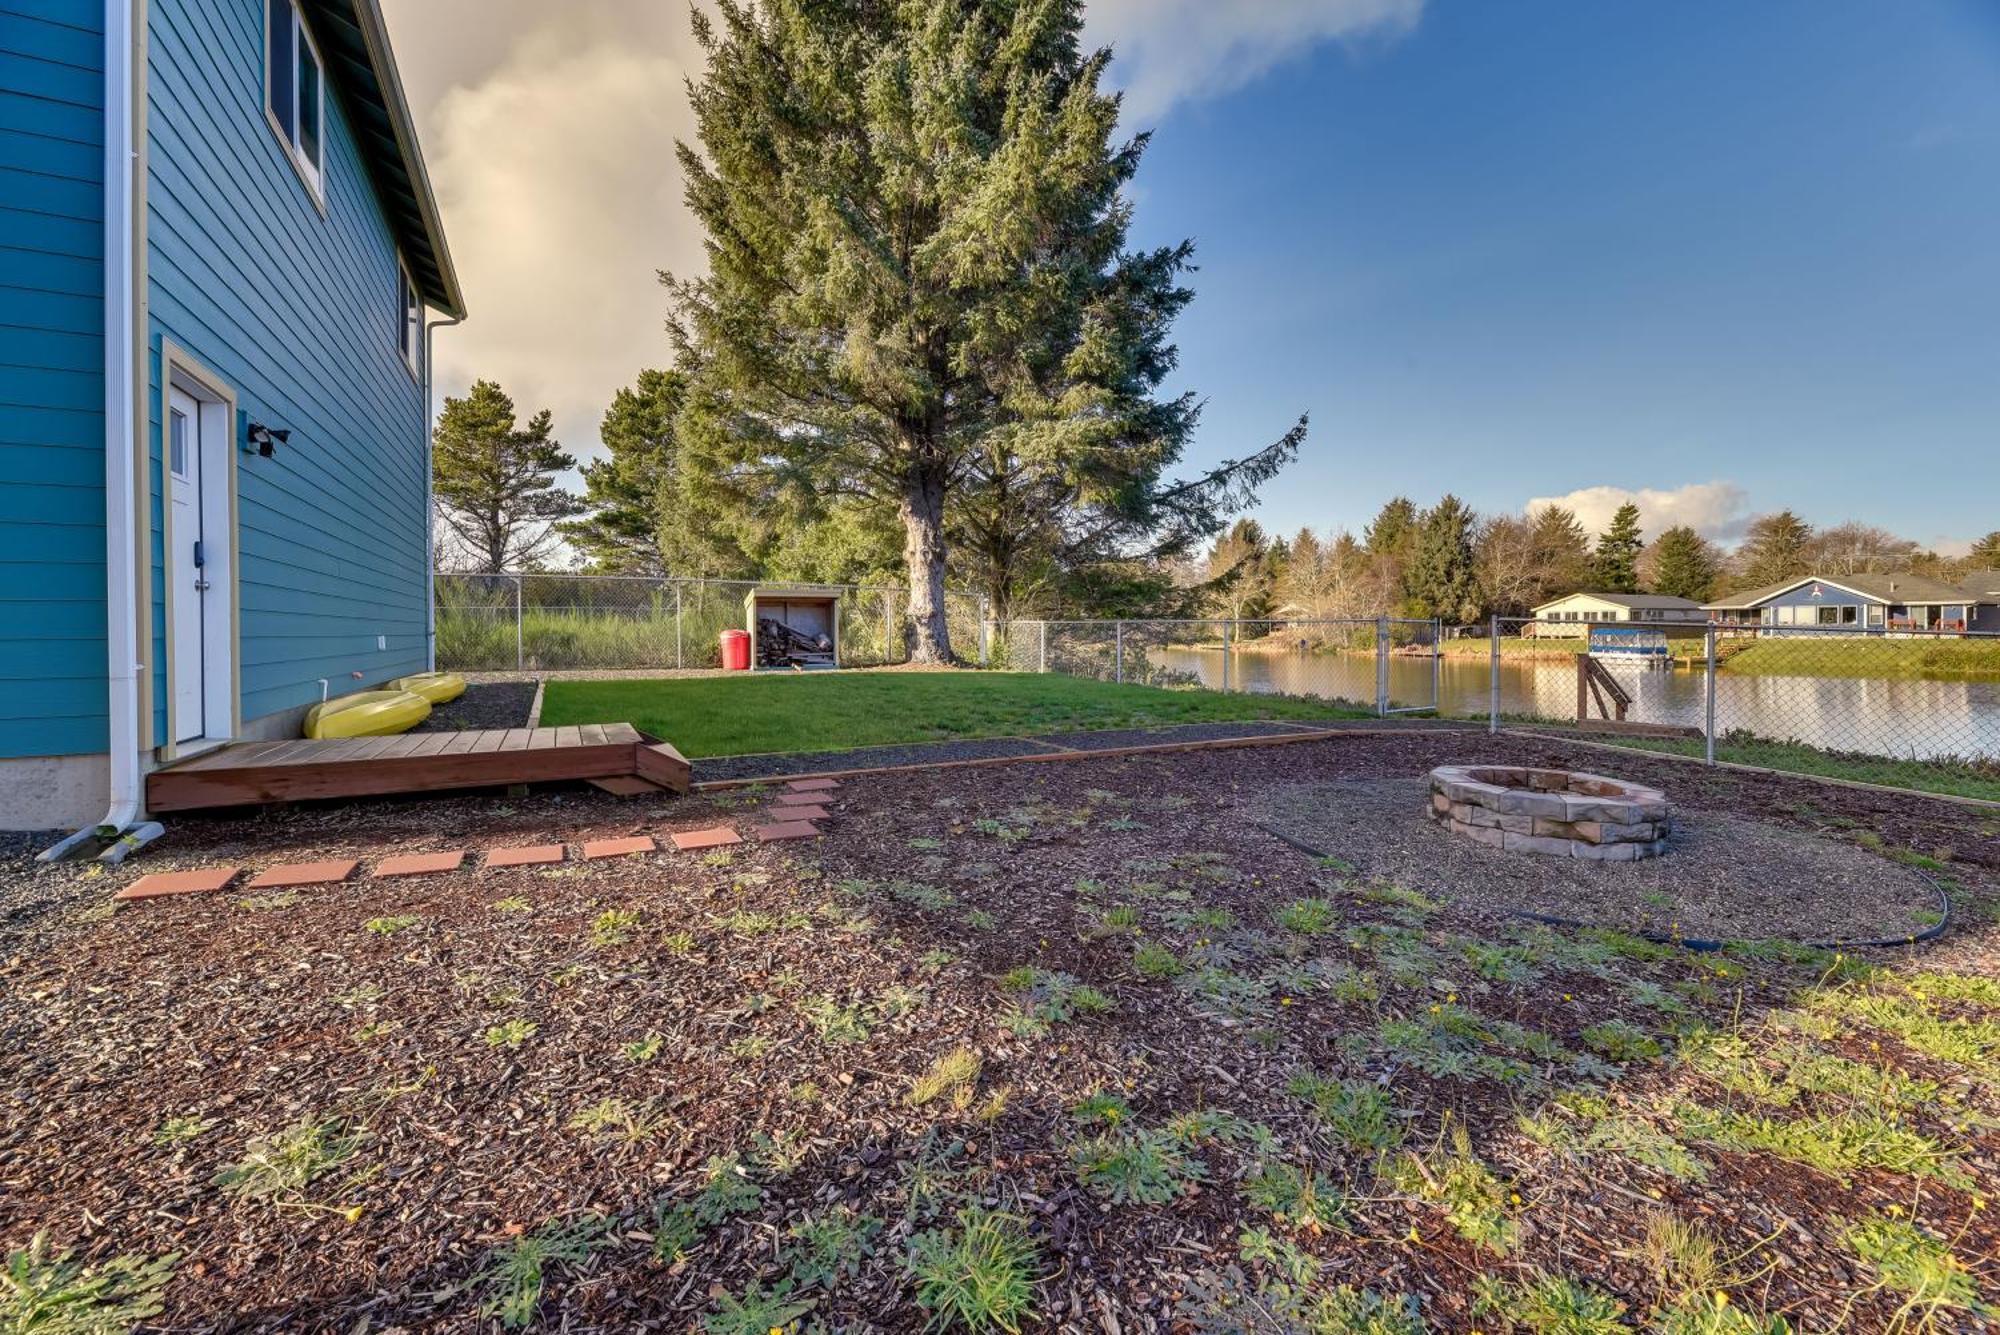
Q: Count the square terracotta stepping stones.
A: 10